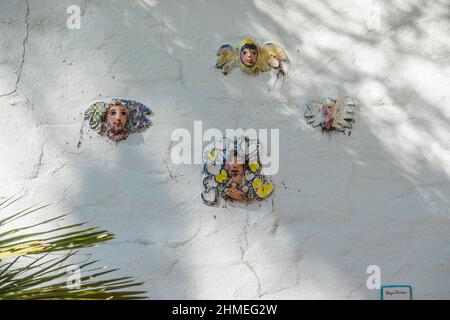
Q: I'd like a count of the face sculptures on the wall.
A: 4